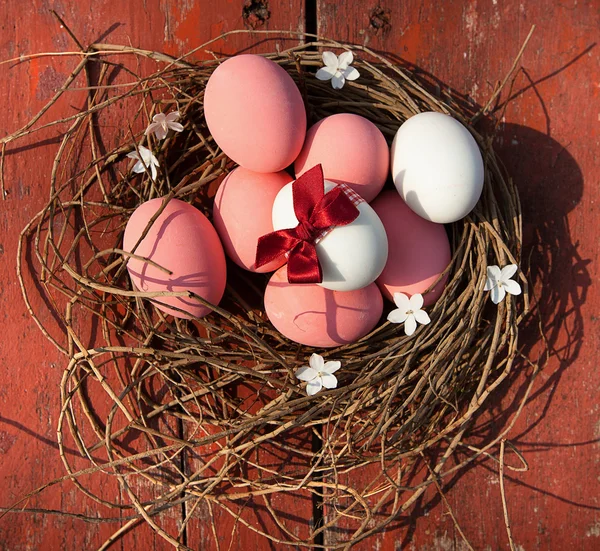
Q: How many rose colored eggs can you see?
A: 6